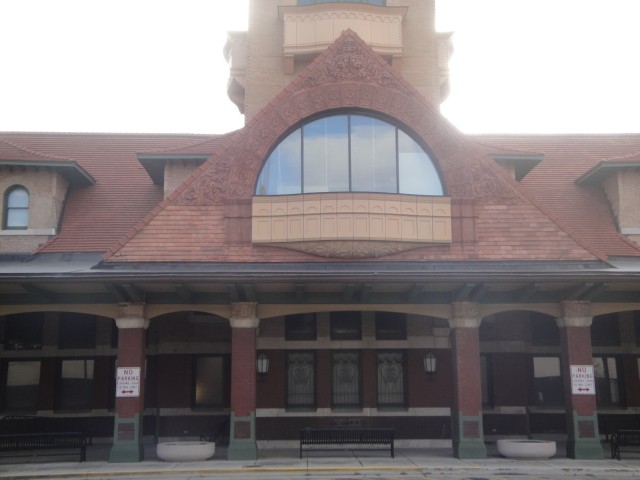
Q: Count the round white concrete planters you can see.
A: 2